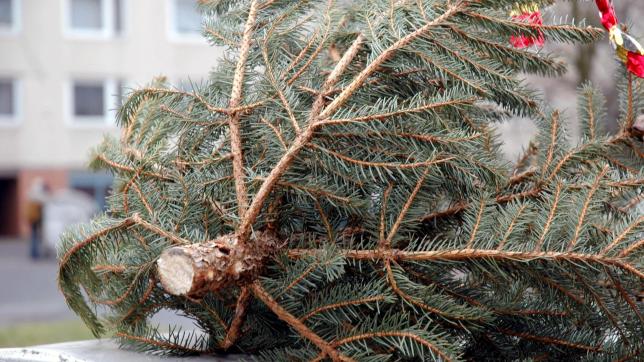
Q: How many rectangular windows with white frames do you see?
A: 5